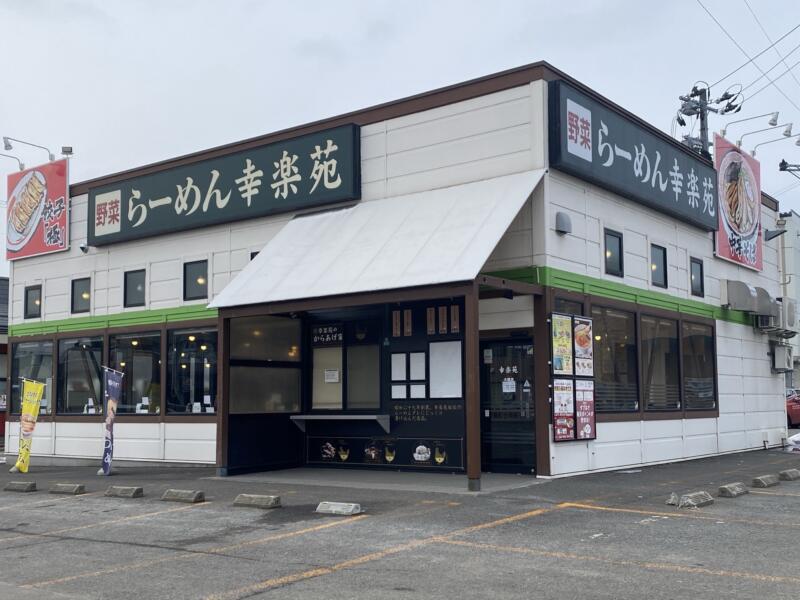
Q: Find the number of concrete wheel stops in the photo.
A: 10